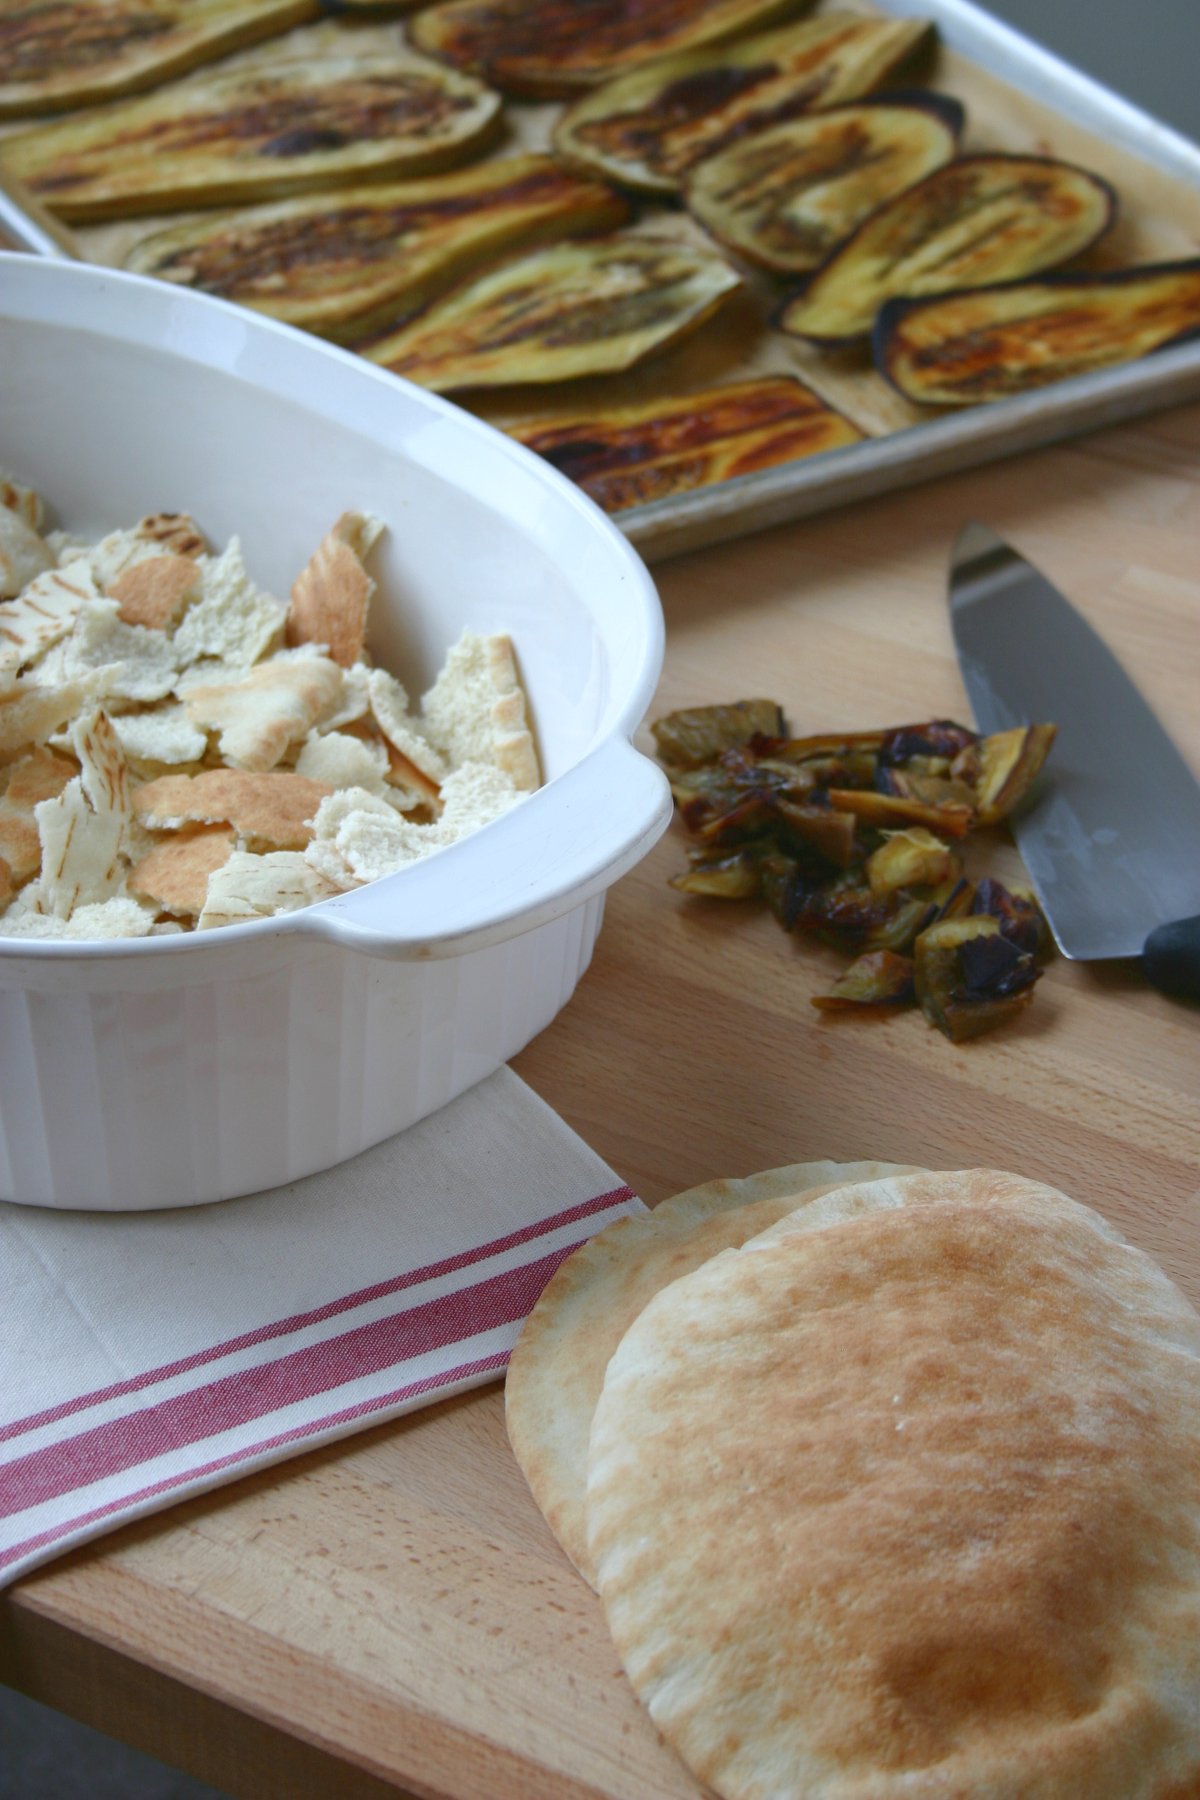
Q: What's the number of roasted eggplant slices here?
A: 11